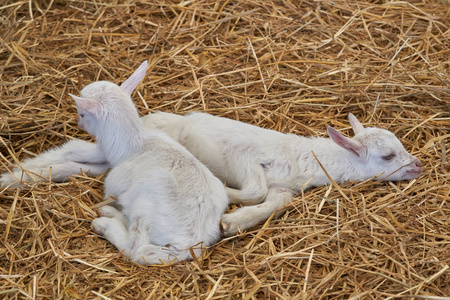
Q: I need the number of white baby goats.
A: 2